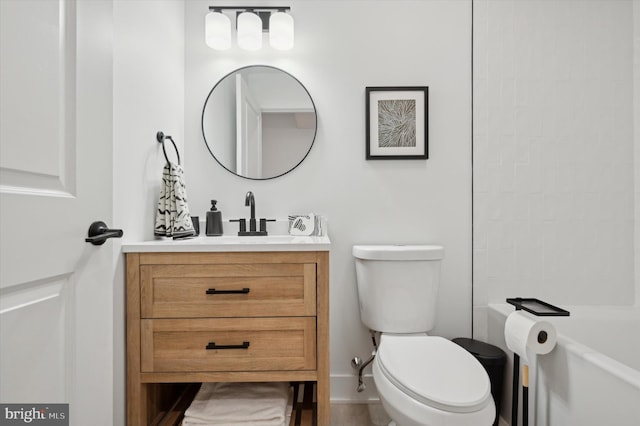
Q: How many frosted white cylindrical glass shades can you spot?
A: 3